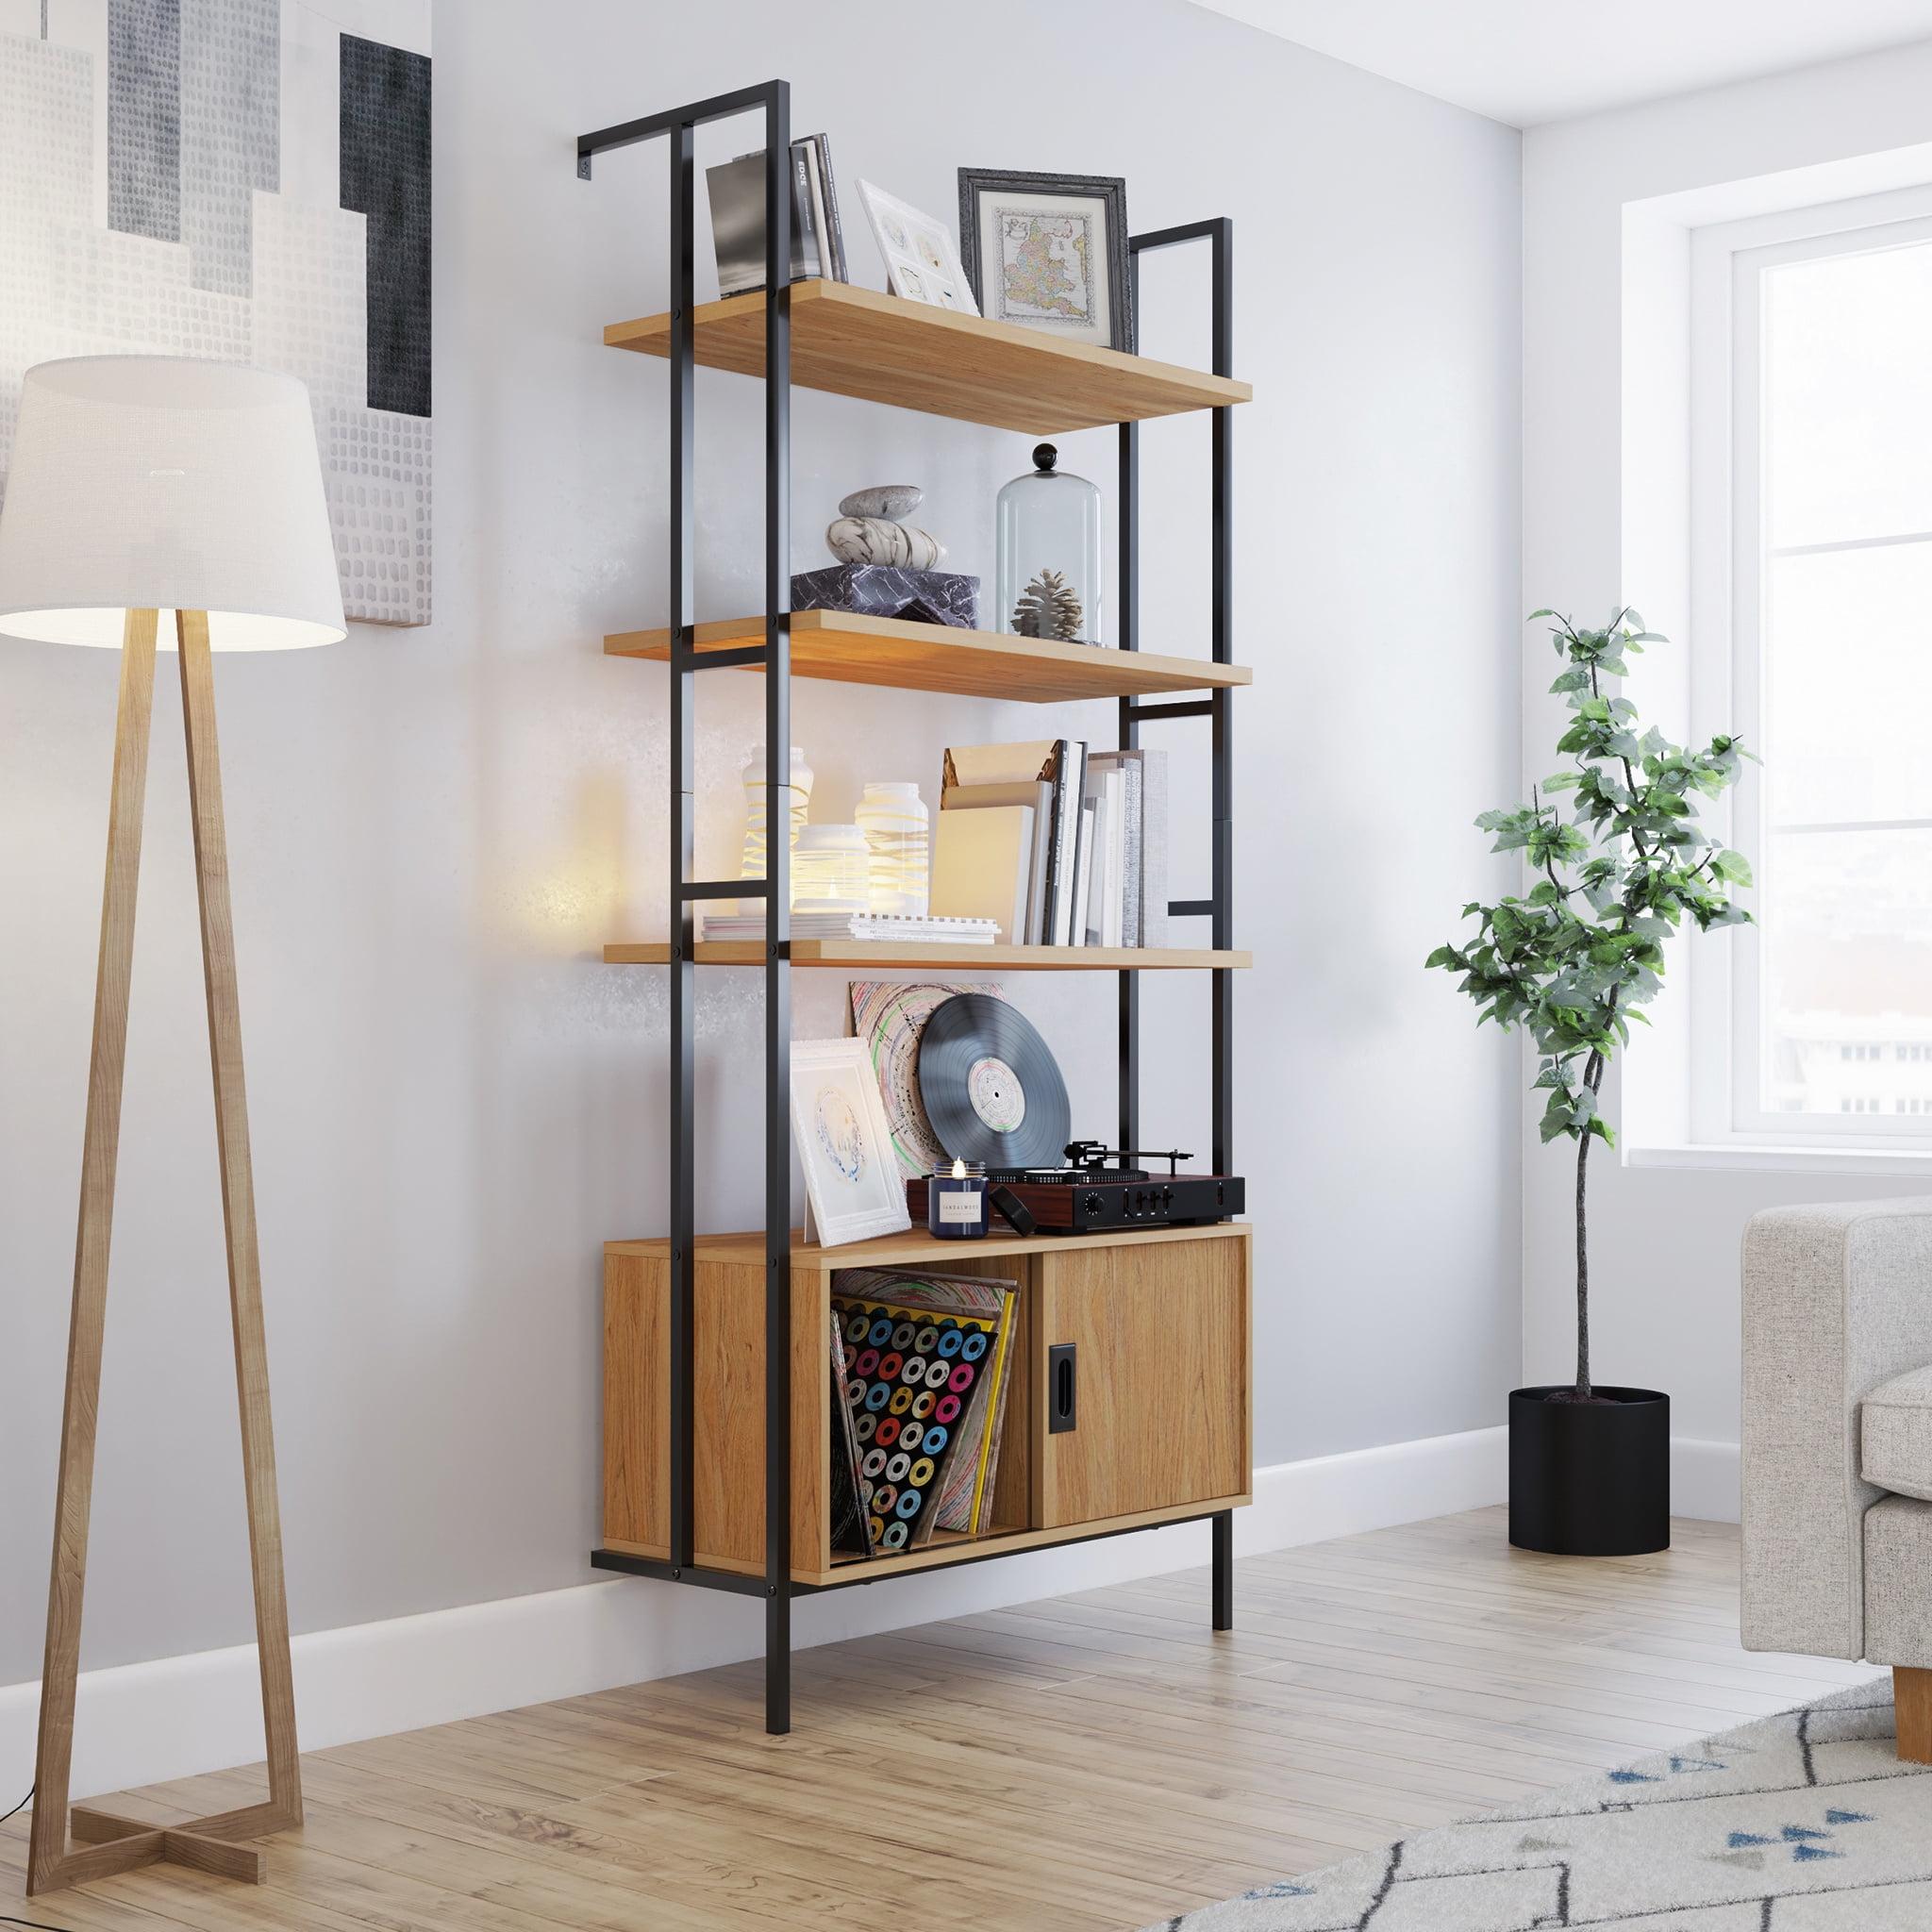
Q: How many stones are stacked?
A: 2